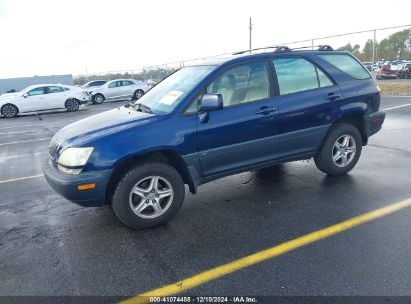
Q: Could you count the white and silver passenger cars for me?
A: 3